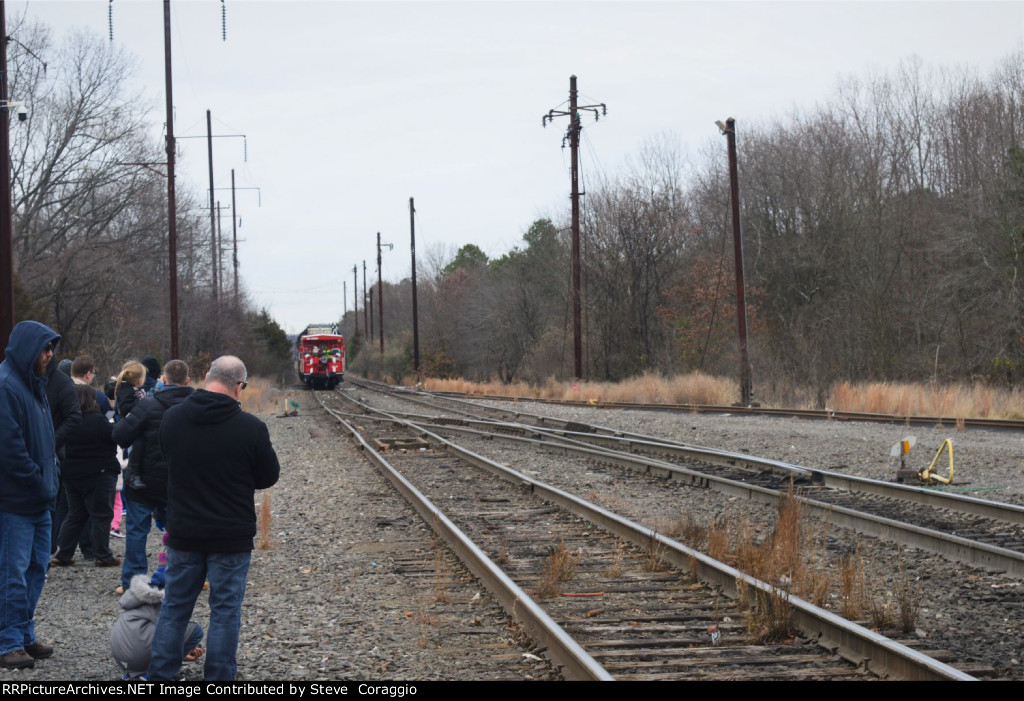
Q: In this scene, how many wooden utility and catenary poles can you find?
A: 13